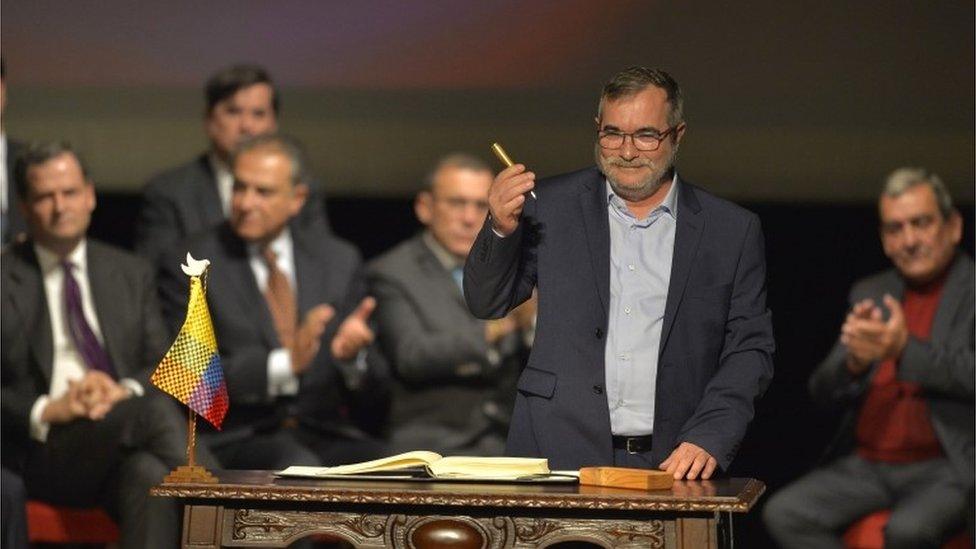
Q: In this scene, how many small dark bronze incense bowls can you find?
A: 0